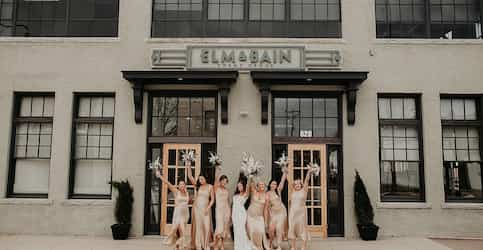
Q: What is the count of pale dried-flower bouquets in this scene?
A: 6